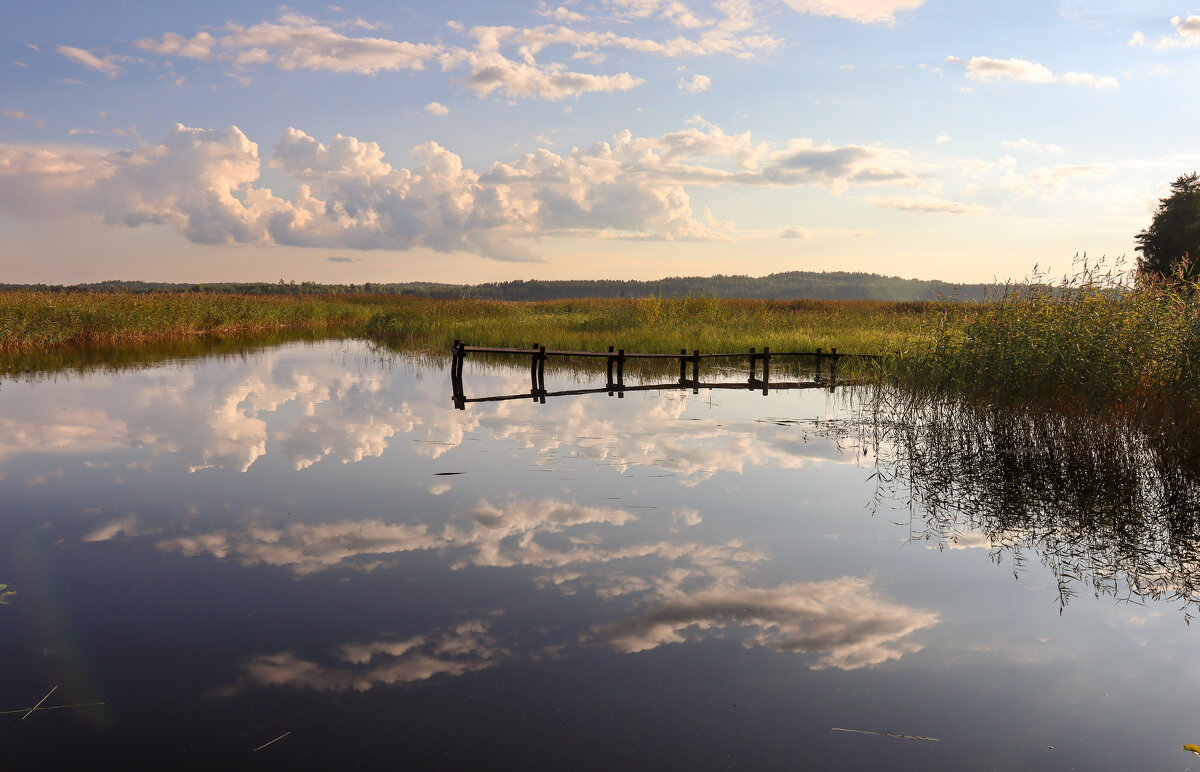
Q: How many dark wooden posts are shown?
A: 12